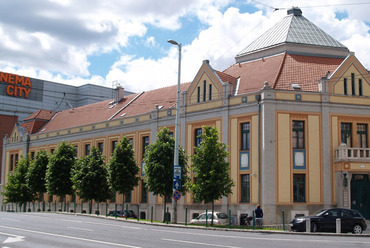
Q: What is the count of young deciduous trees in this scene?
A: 7